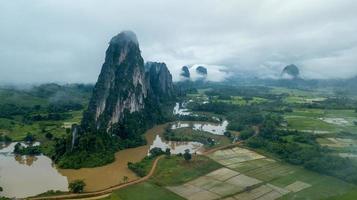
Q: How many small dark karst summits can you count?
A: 3